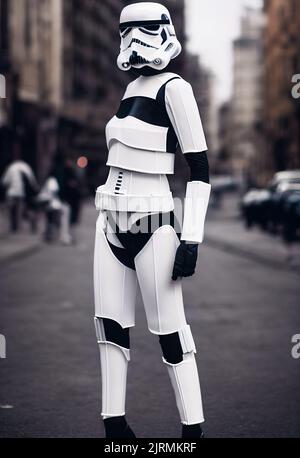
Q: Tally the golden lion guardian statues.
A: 0